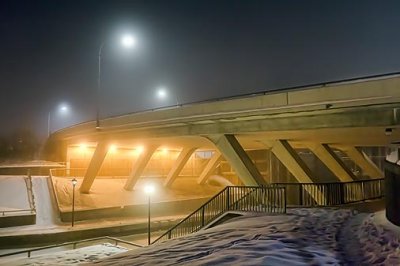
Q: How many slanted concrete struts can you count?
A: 8